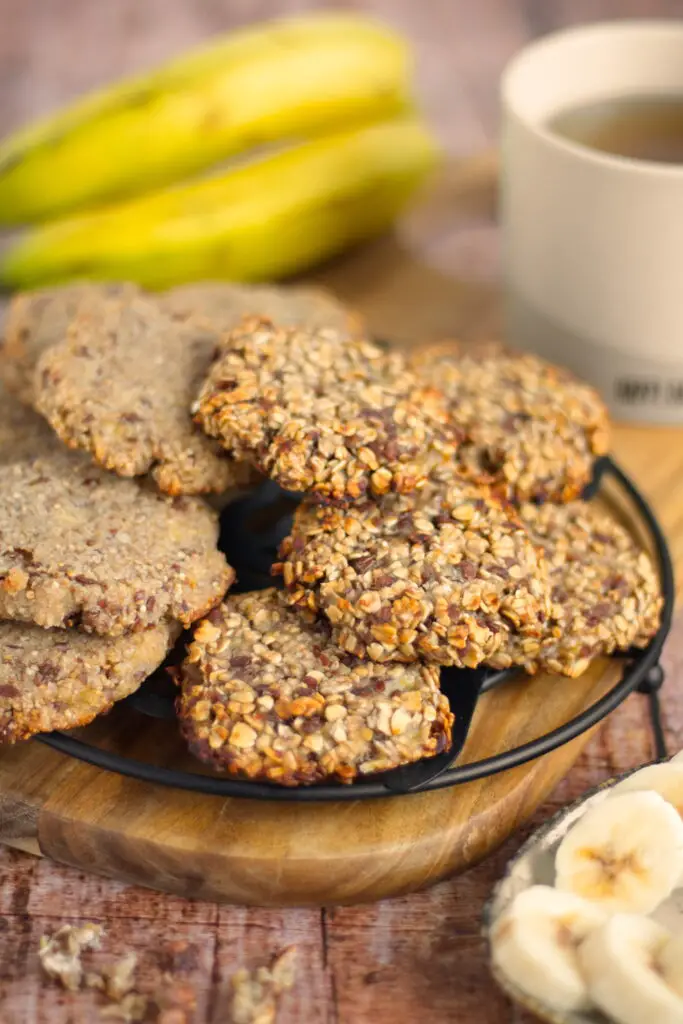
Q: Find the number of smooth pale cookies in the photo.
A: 5